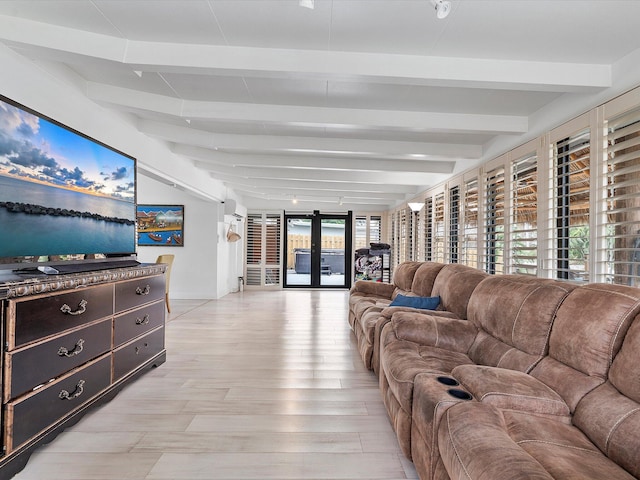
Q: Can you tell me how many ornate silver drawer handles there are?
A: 5